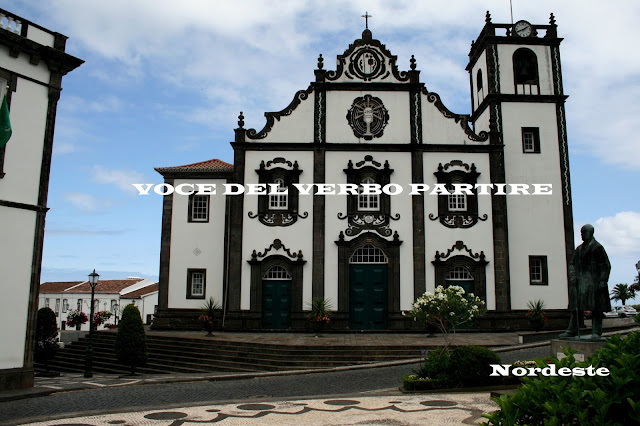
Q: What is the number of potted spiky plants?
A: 3